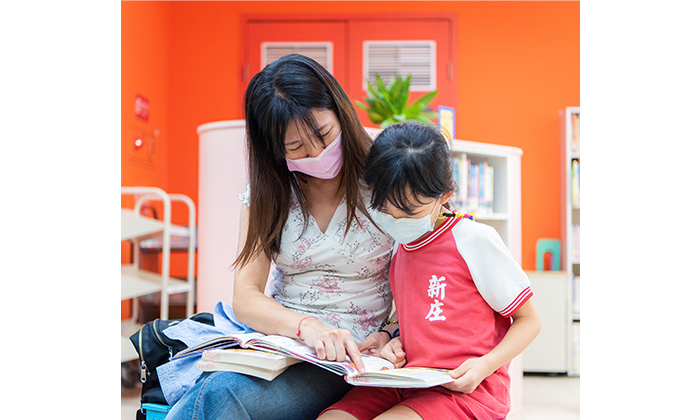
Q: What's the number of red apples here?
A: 0